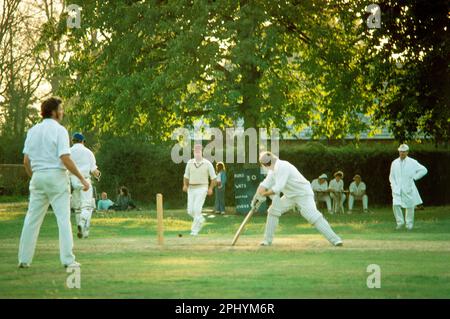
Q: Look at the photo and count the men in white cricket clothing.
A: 8